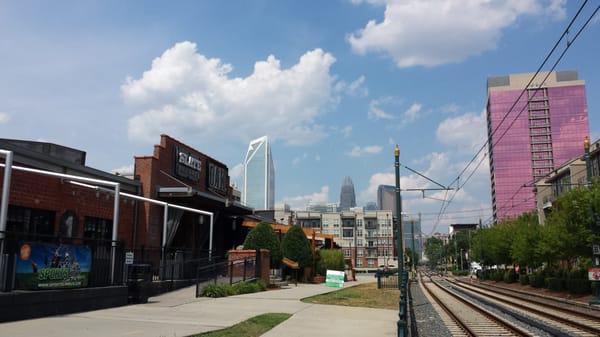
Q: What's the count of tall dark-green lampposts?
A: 2